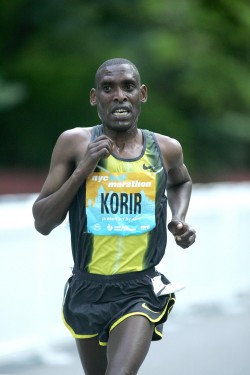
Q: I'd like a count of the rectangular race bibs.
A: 1